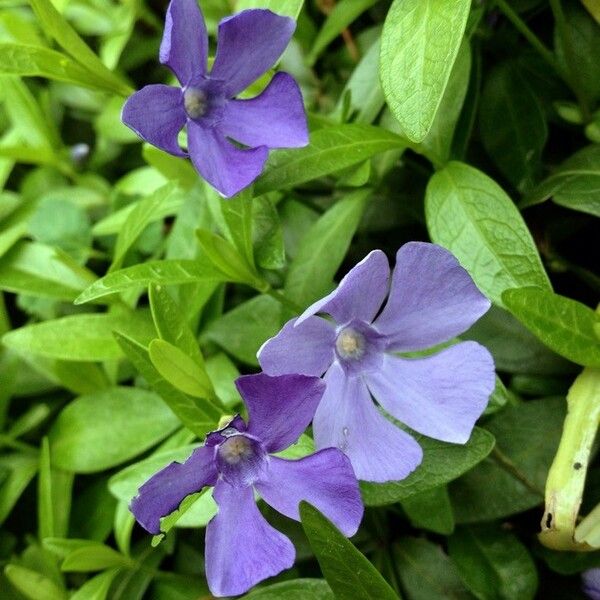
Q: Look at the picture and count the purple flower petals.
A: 14